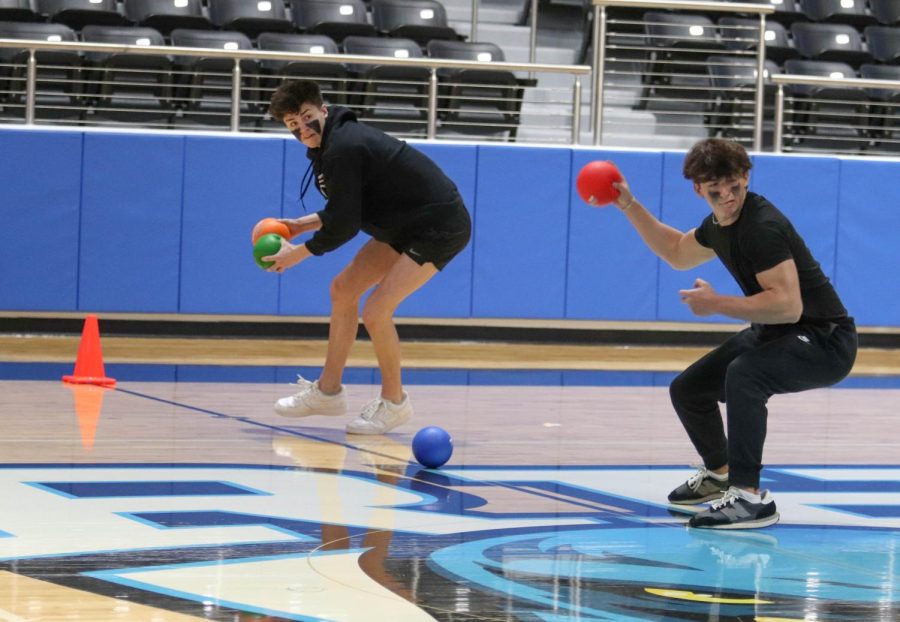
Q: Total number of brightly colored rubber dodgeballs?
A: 4